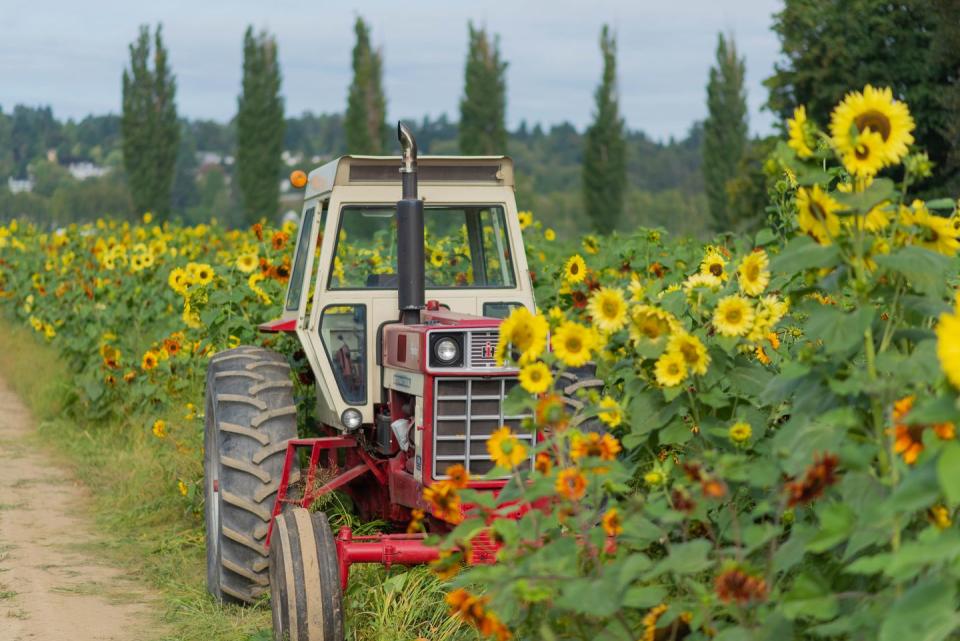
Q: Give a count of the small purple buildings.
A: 0